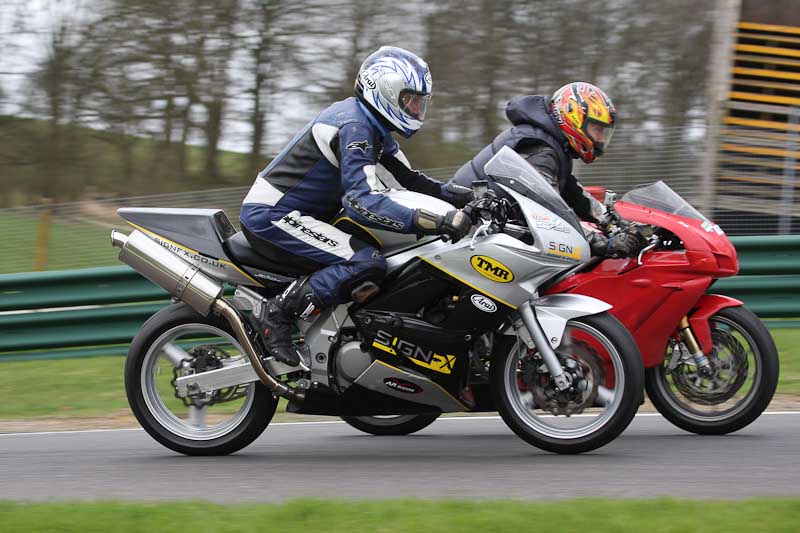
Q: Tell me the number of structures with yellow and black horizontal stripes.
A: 1